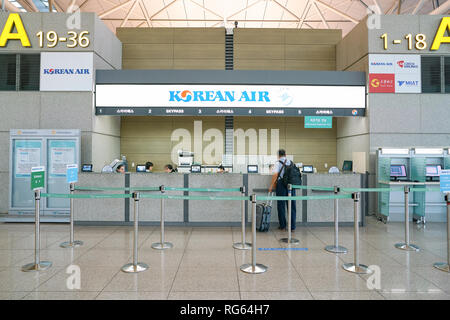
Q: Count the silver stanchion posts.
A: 11